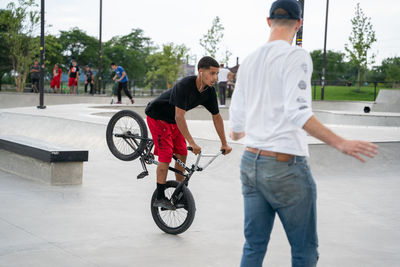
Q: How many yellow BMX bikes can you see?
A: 0